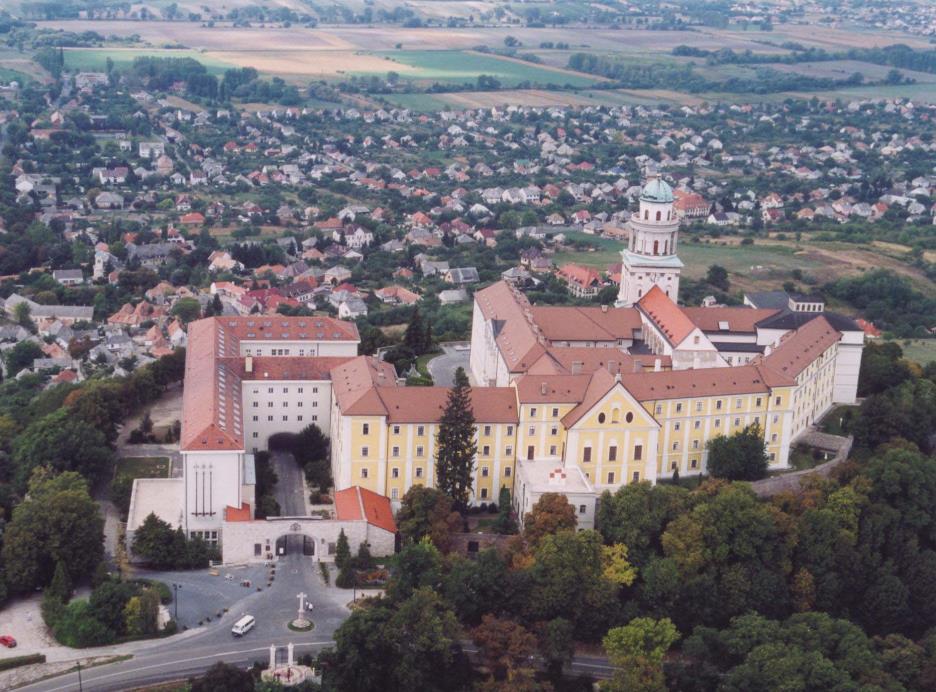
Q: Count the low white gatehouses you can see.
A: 1